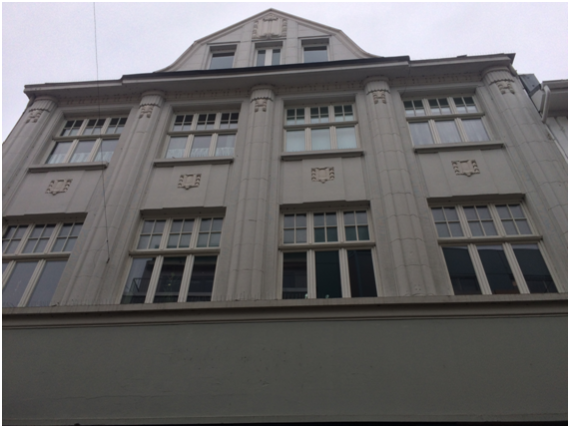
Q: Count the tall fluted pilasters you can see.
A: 5